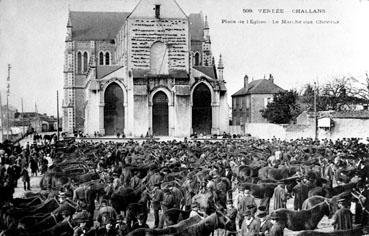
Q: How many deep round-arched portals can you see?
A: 3